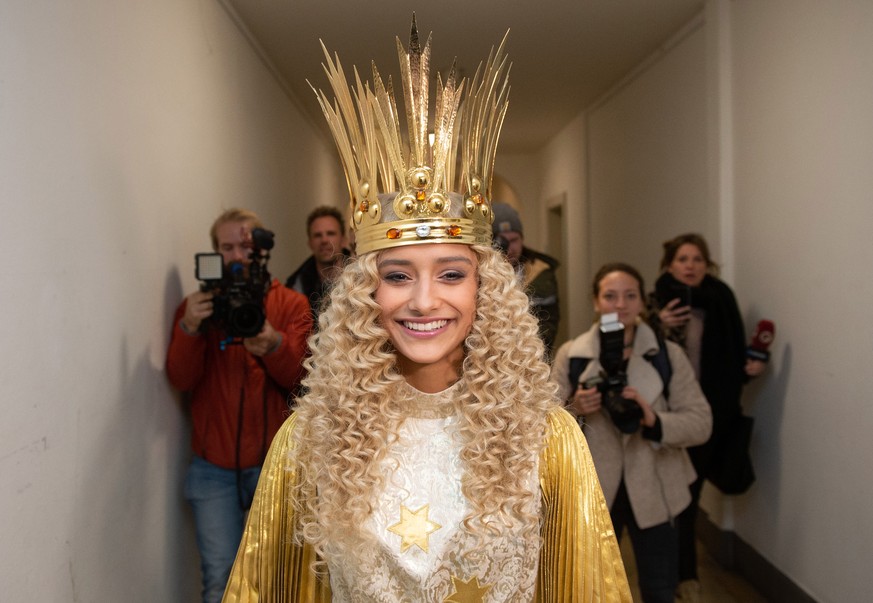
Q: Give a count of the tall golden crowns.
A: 1